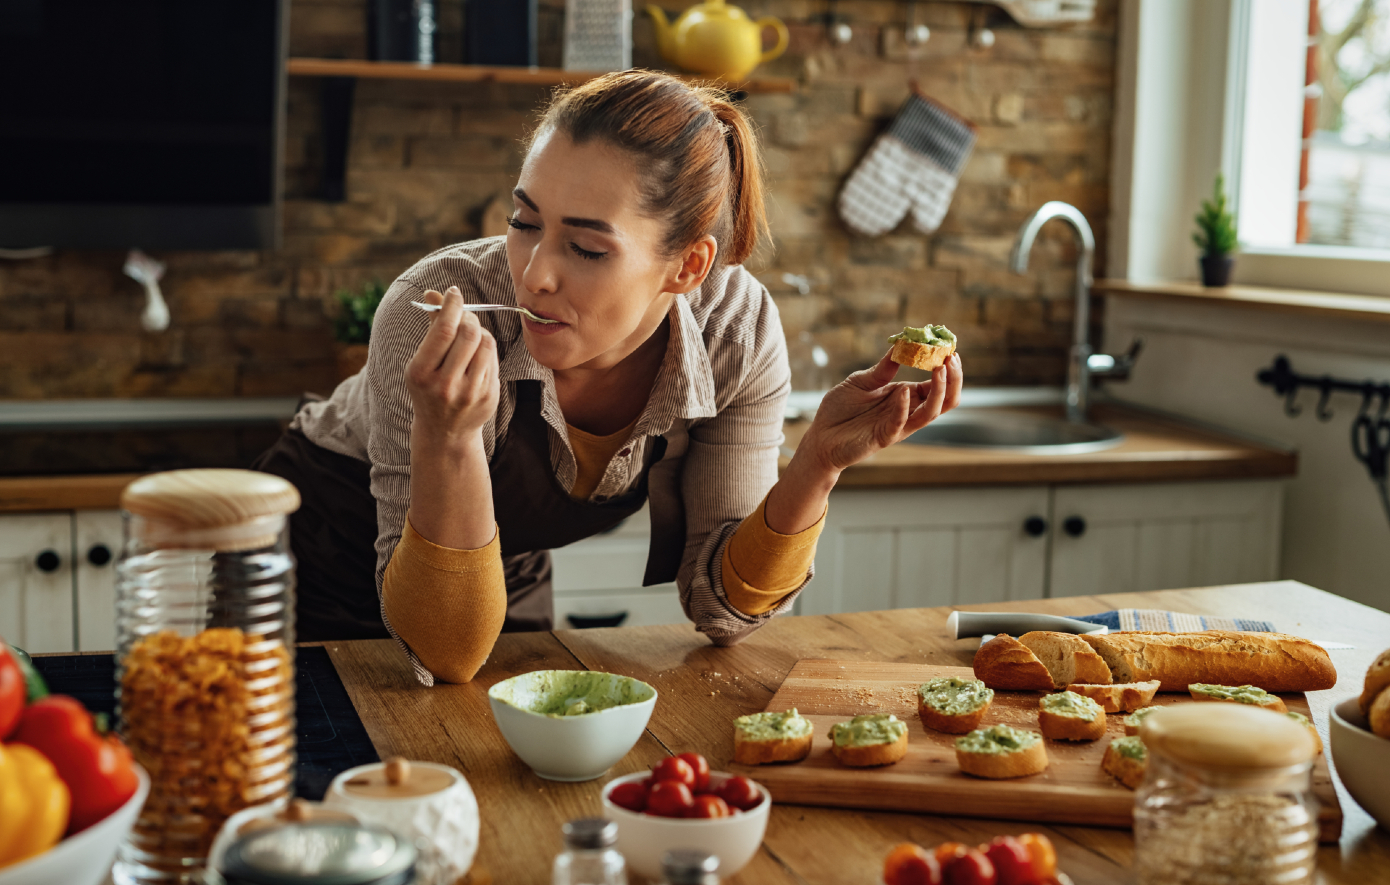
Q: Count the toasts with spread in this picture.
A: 10